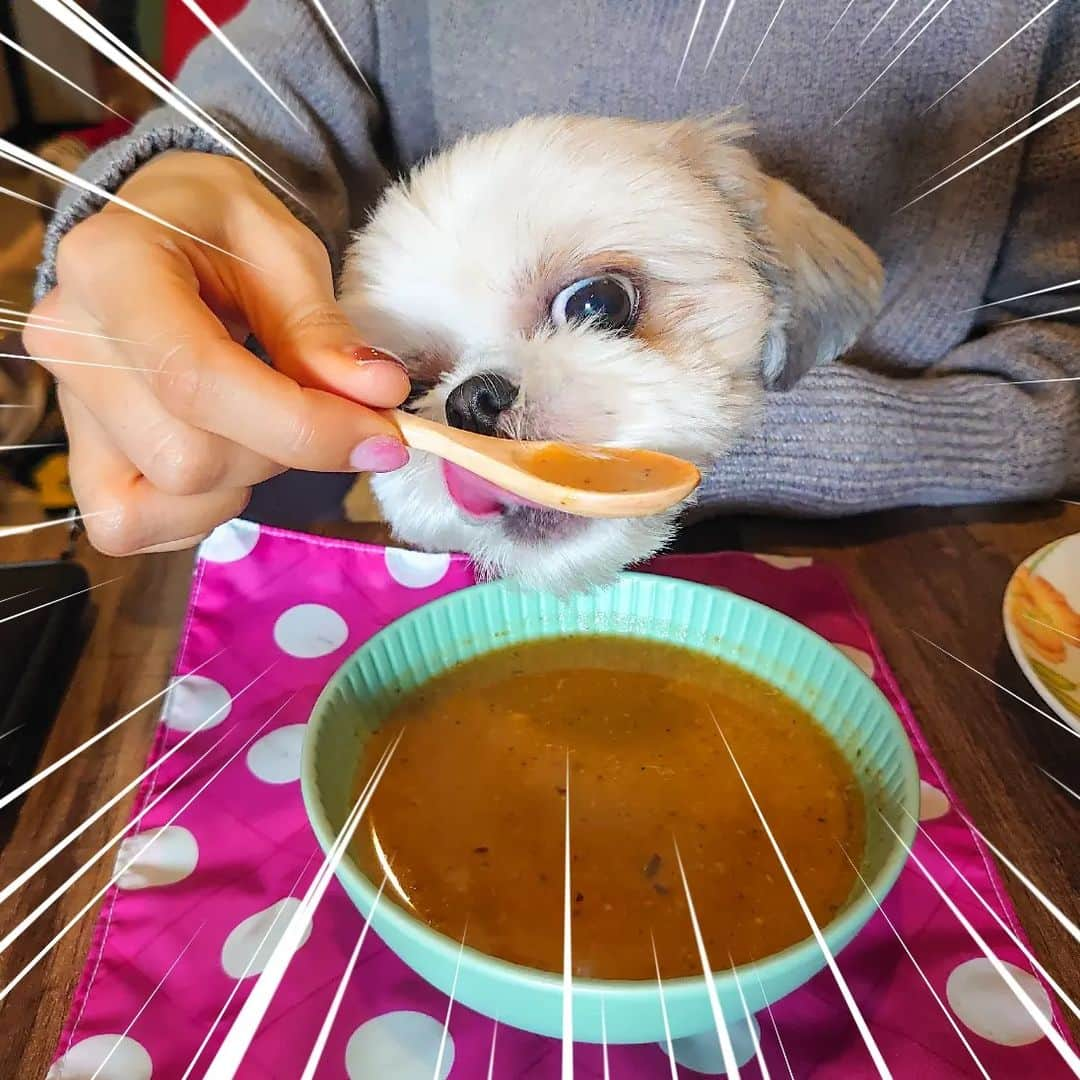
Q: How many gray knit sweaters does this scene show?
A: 1